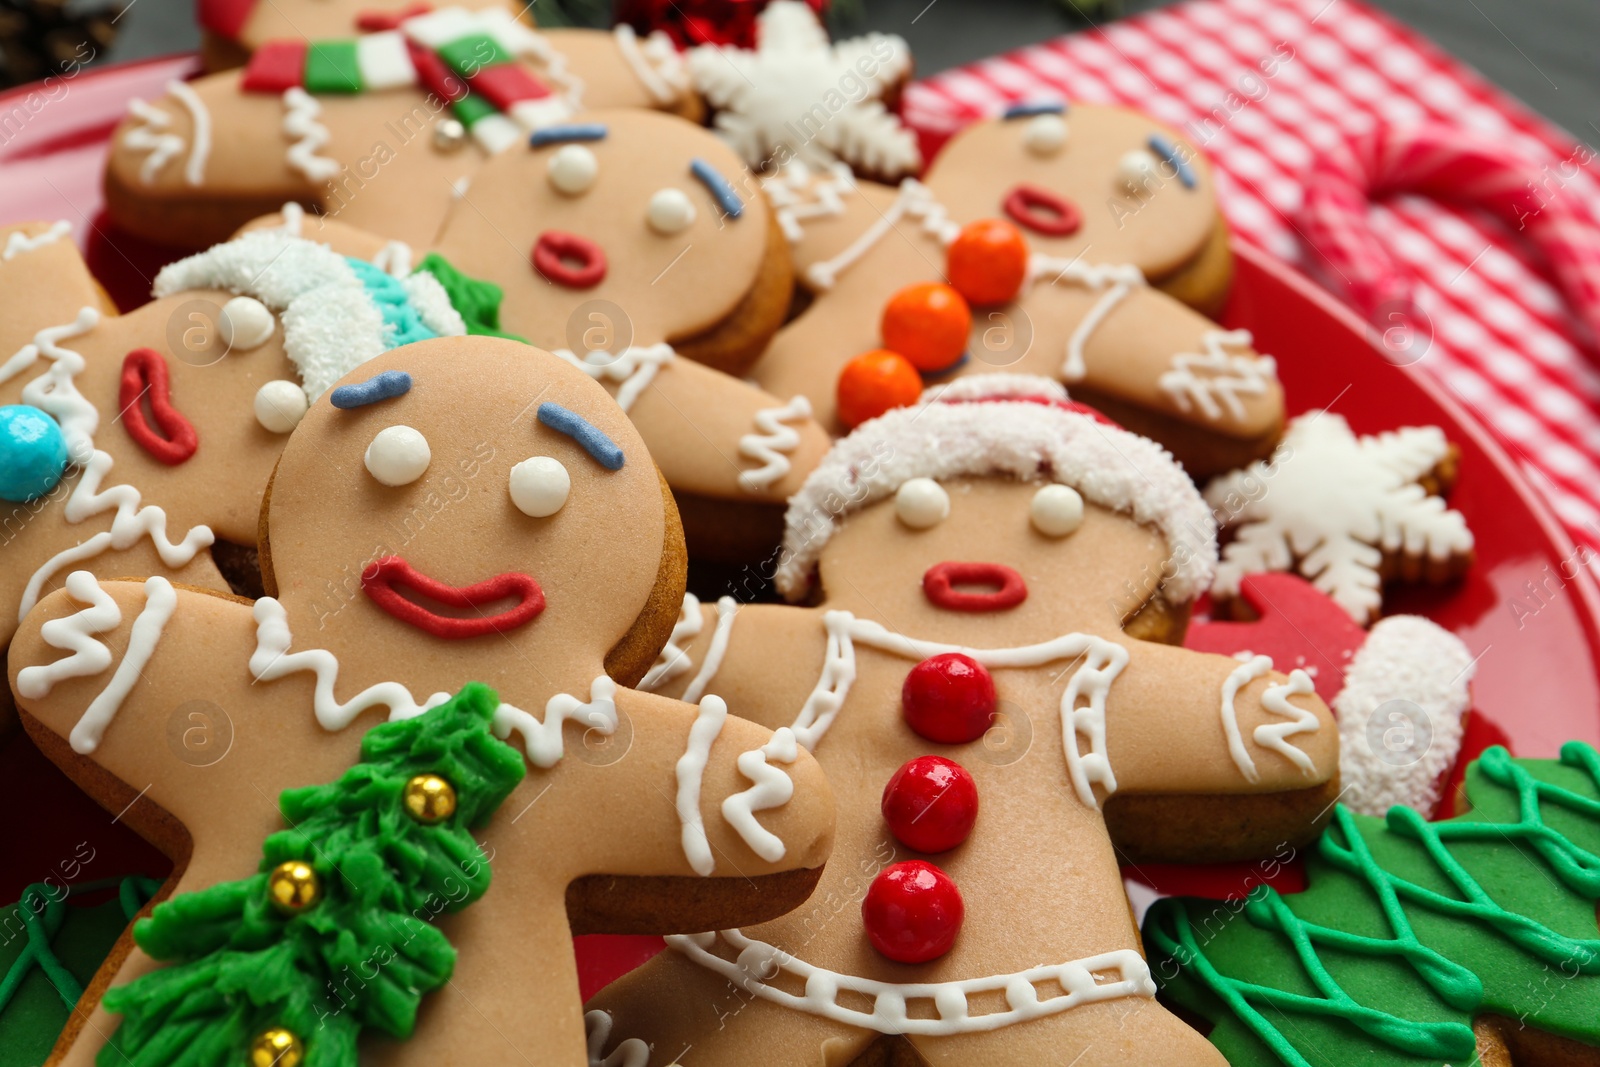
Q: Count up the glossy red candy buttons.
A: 3